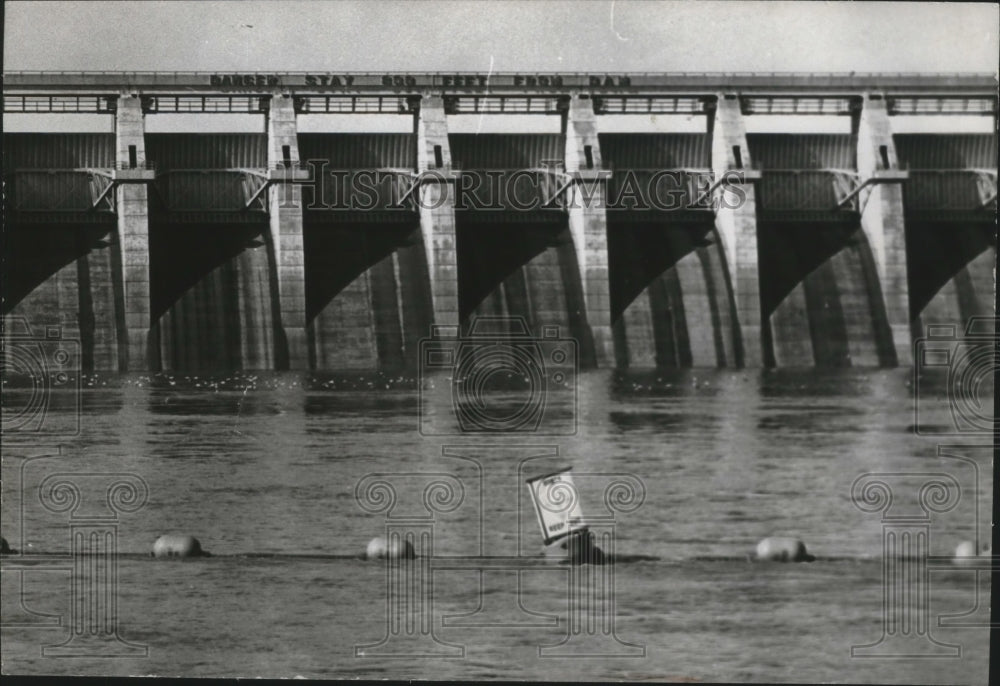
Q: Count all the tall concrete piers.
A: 6